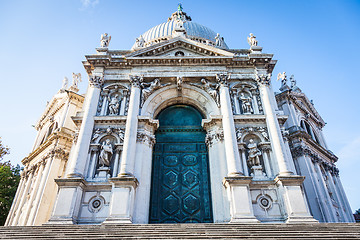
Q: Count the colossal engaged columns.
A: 4